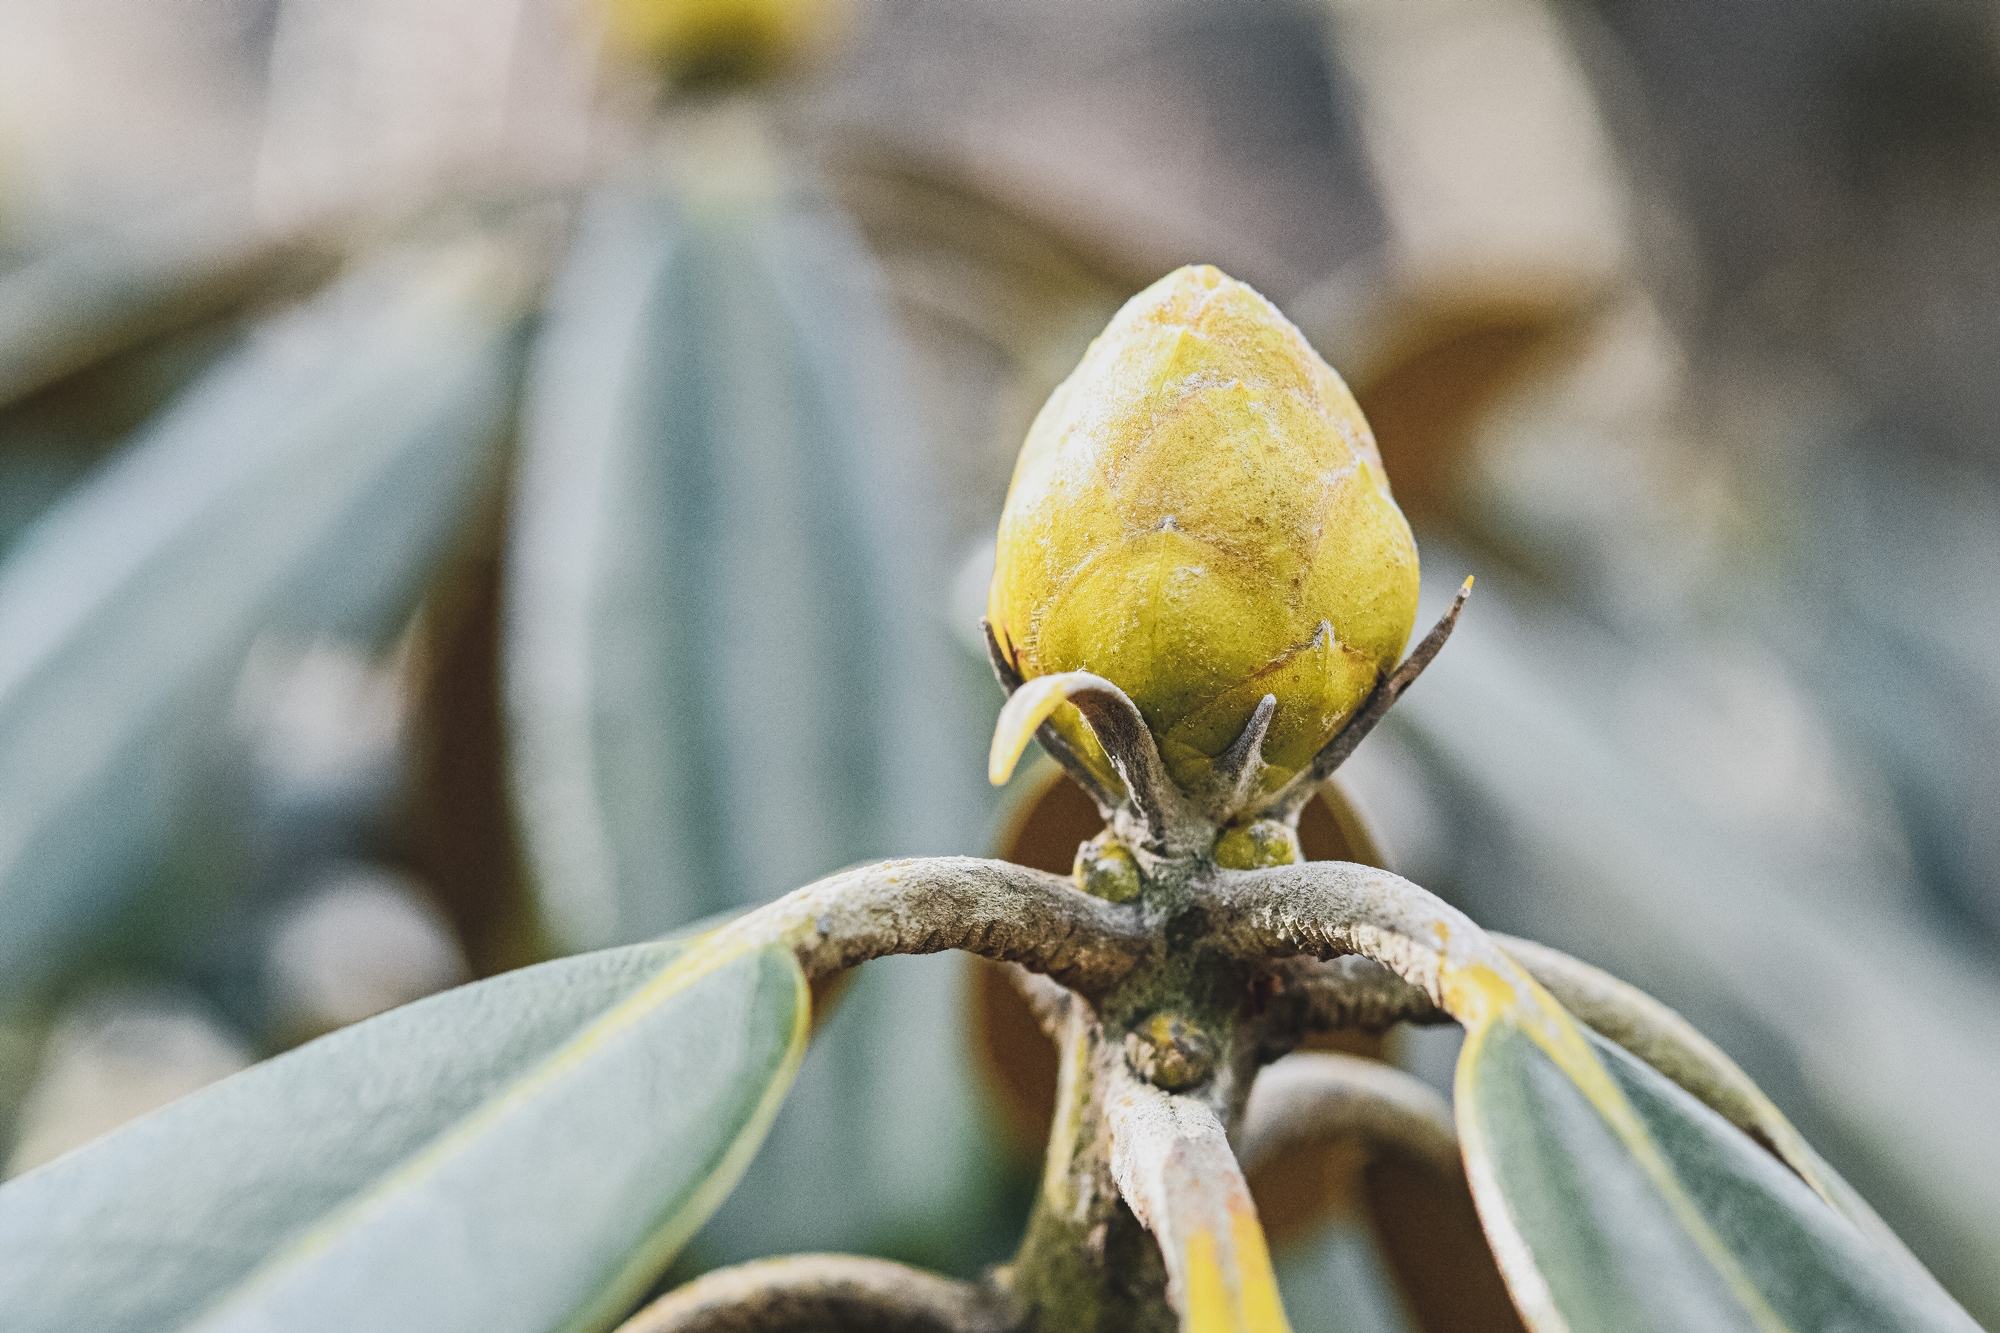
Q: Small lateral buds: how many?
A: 3